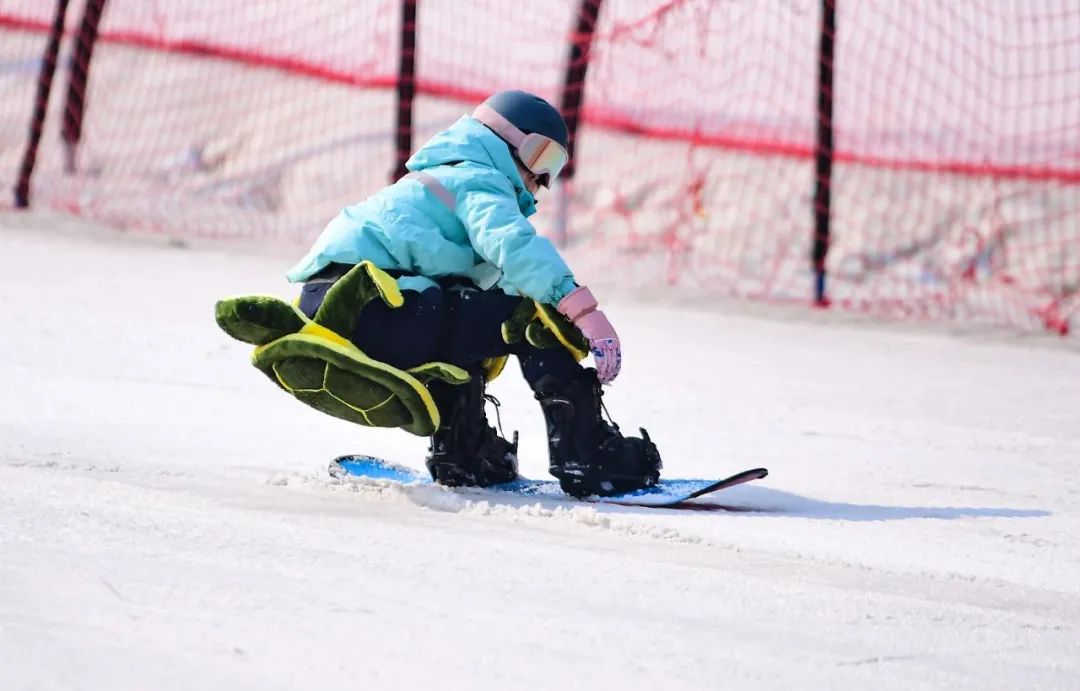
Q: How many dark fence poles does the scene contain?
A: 5